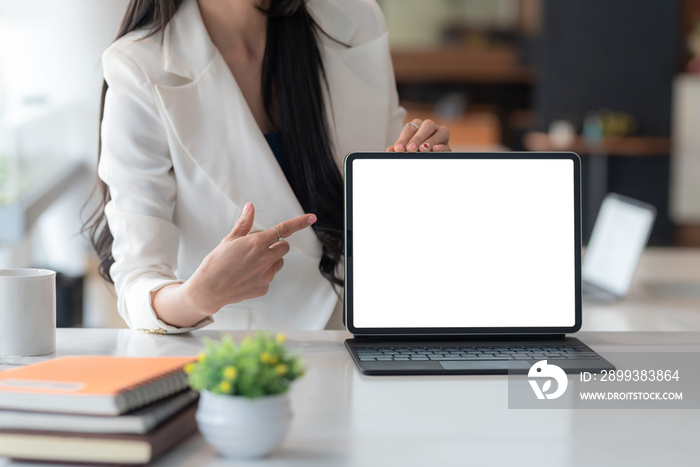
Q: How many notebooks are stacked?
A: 3